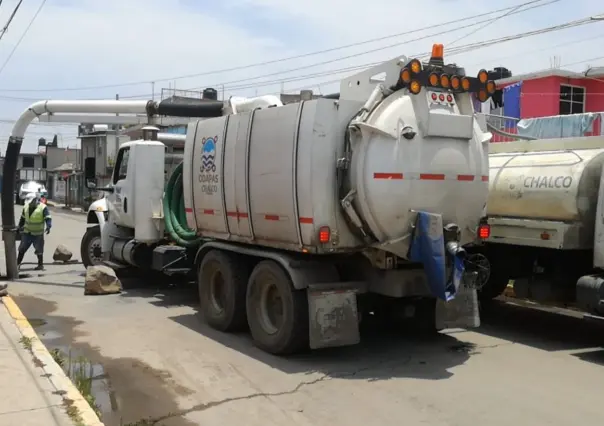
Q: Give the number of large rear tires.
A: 2